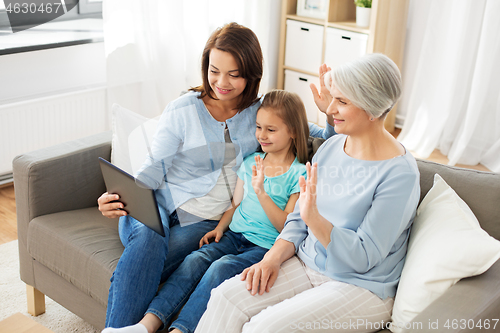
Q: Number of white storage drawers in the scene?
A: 3